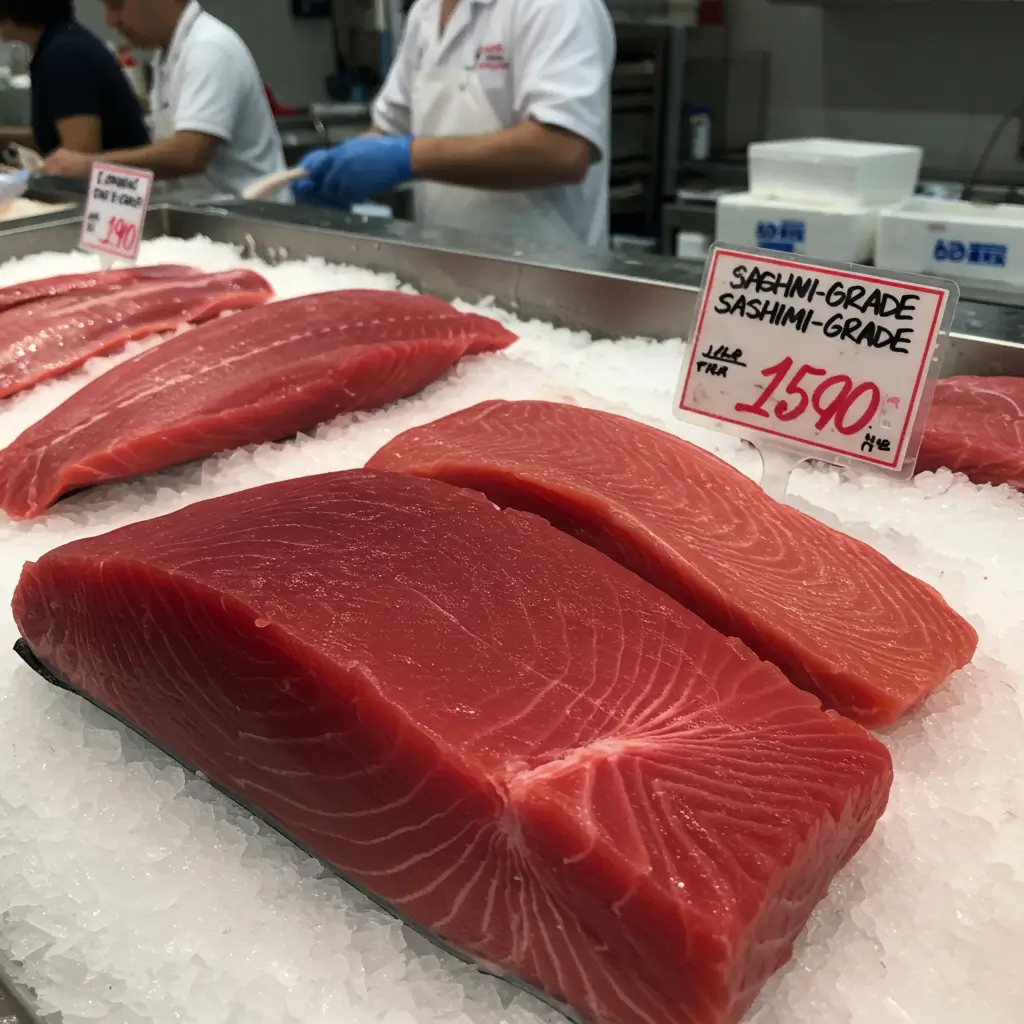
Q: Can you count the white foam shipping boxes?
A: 3